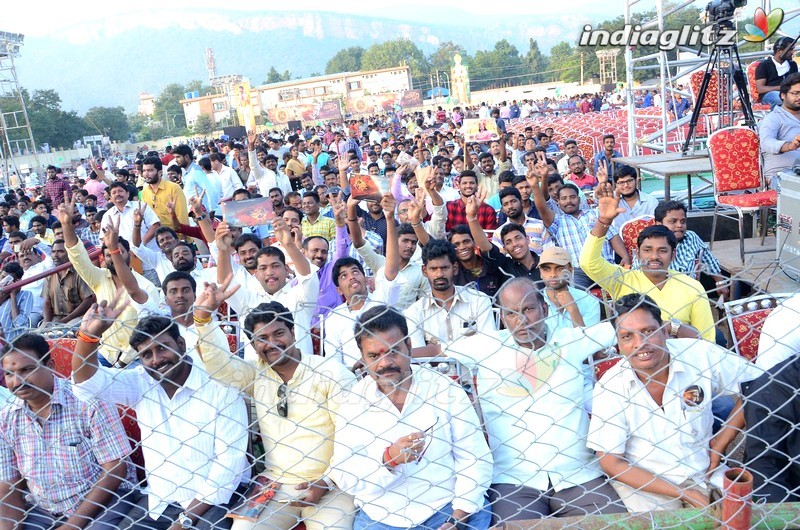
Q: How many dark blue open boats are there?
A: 0